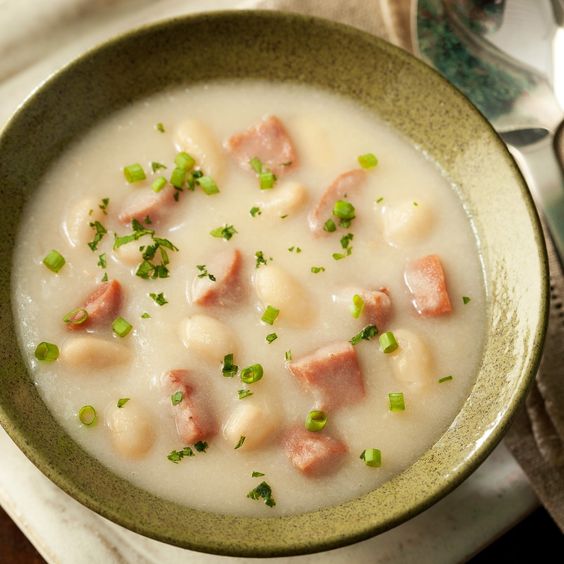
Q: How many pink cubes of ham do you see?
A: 10